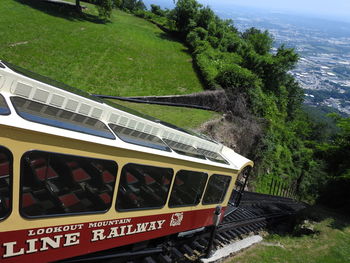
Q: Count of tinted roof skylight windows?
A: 5